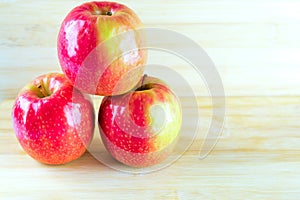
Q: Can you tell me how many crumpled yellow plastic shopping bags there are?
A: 0